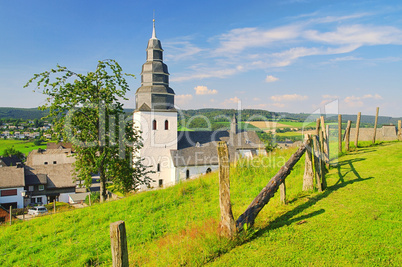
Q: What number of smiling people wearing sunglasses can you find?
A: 0